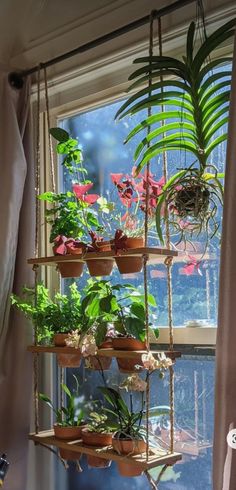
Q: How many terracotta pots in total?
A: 9